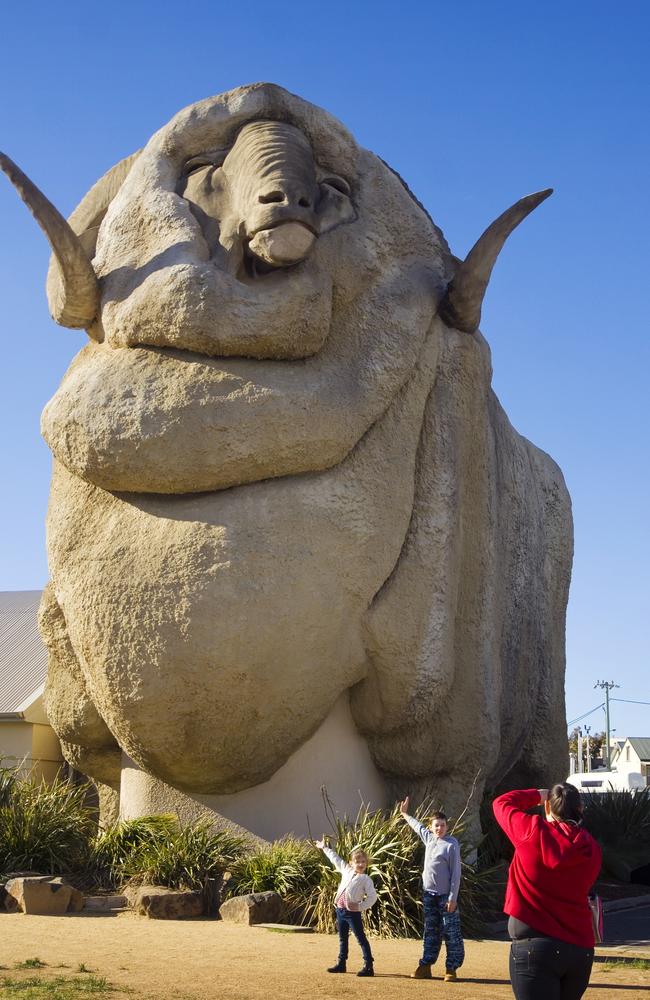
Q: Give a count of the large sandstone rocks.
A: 3